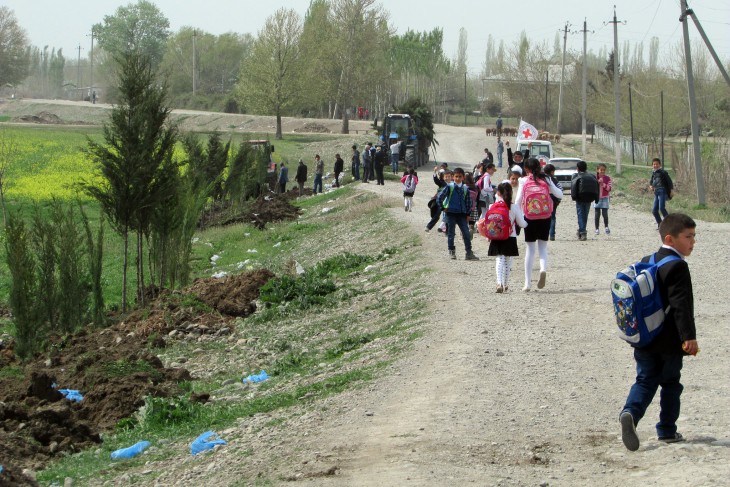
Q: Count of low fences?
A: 1